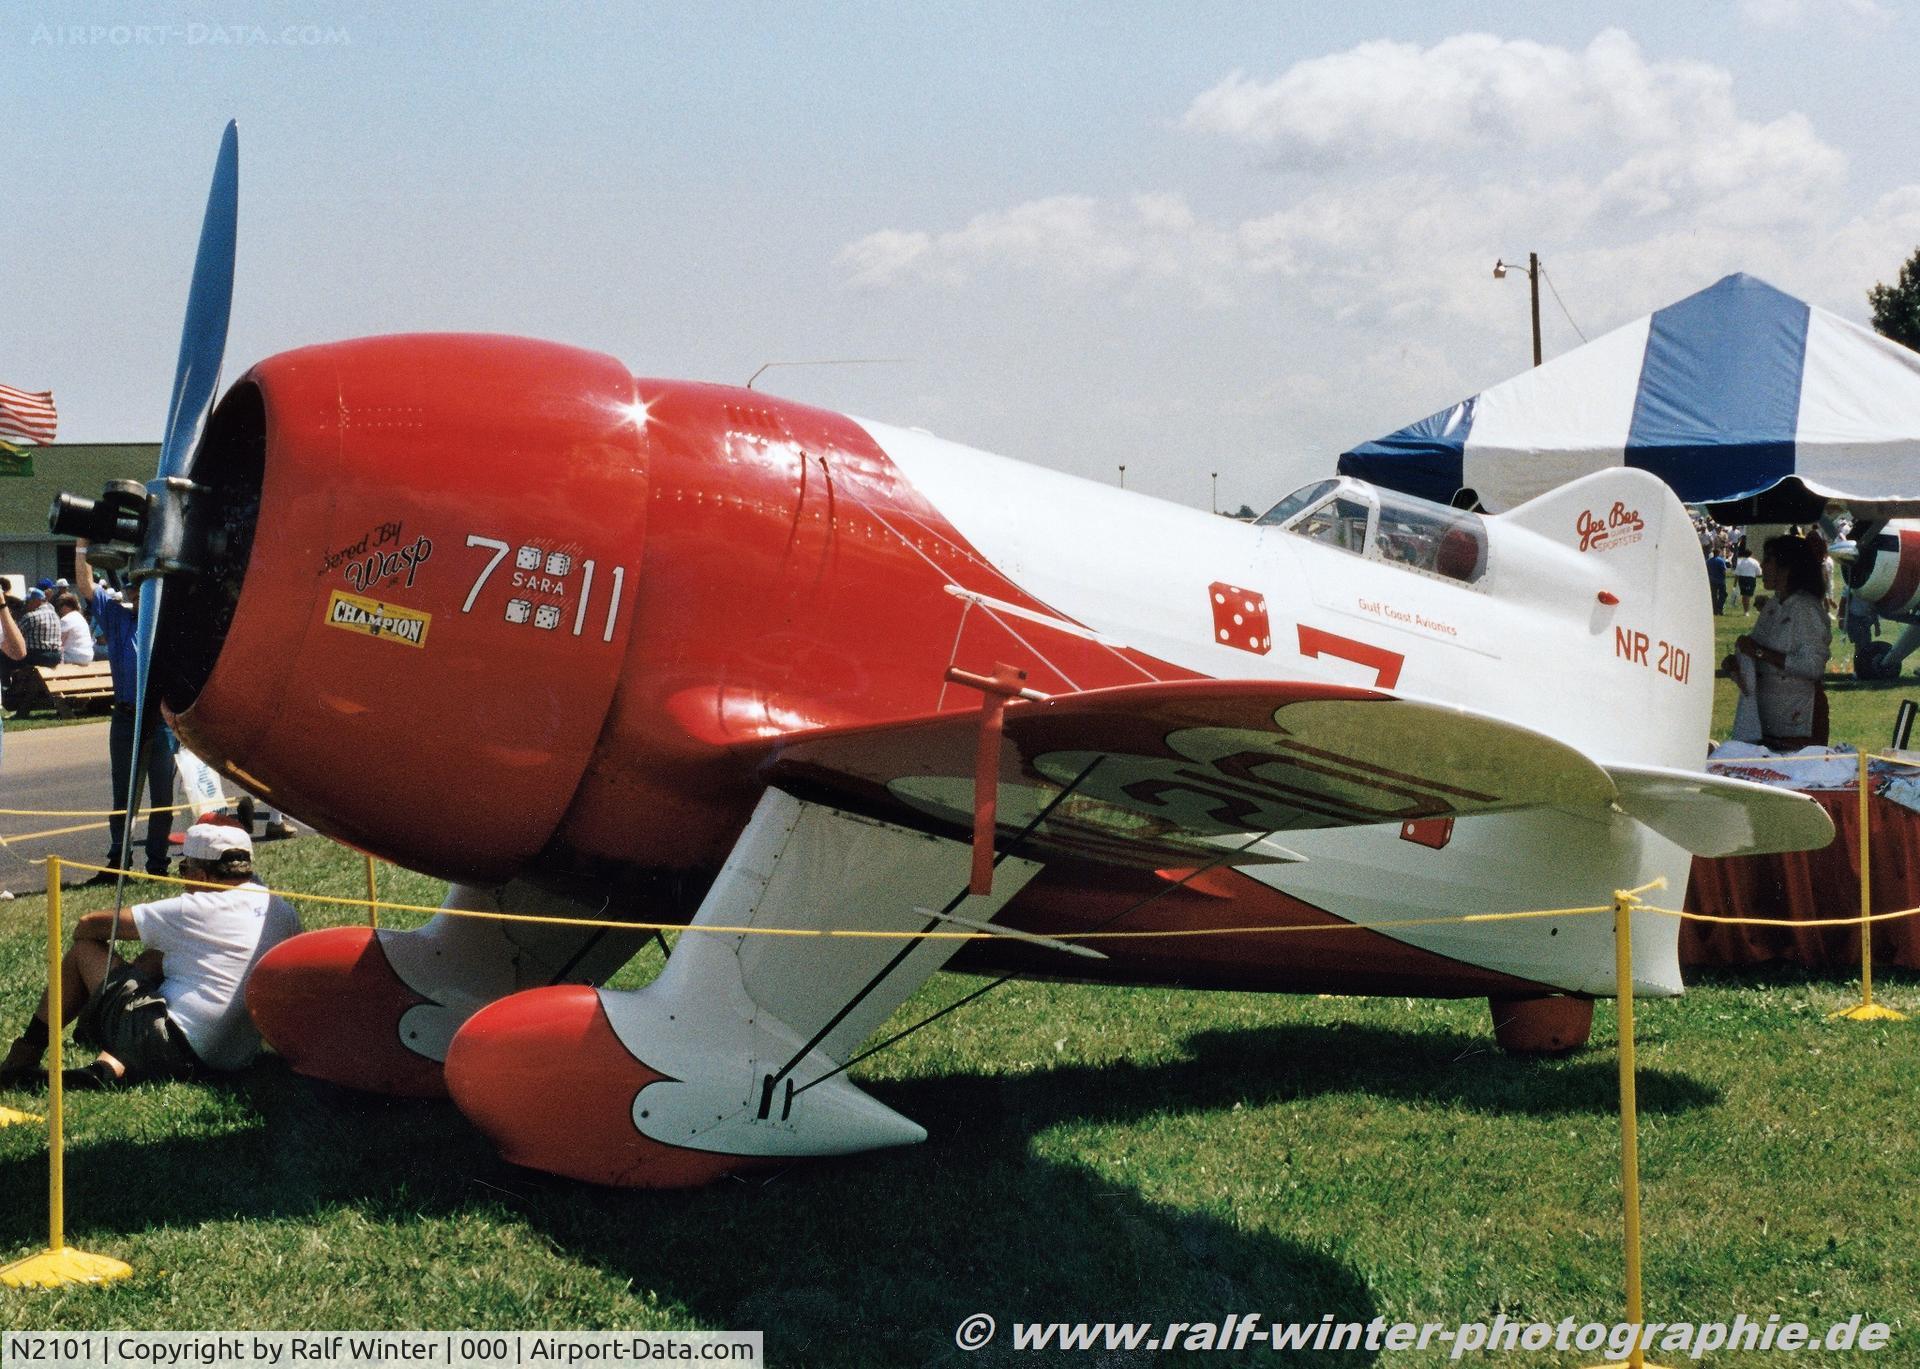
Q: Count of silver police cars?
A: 0